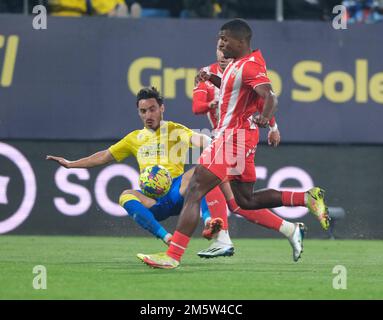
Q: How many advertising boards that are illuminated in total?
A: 1